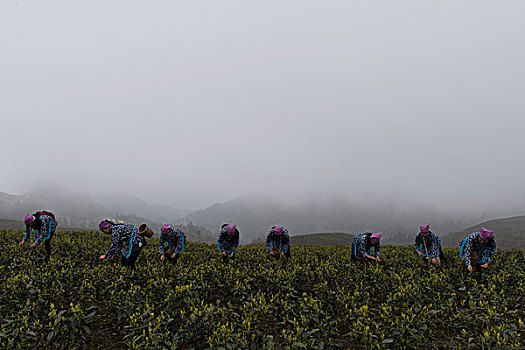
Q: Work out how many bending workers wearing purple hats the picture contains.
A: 8